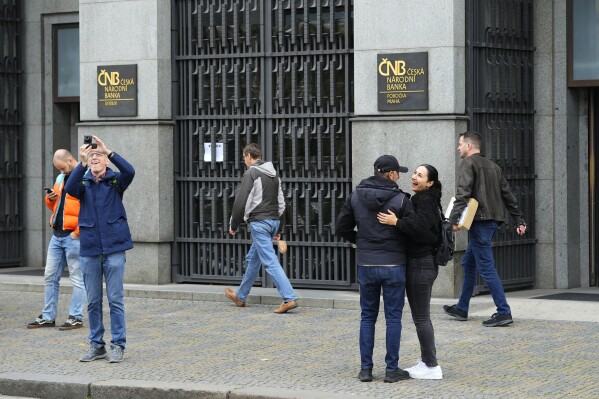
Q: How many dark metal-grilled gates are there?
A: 3